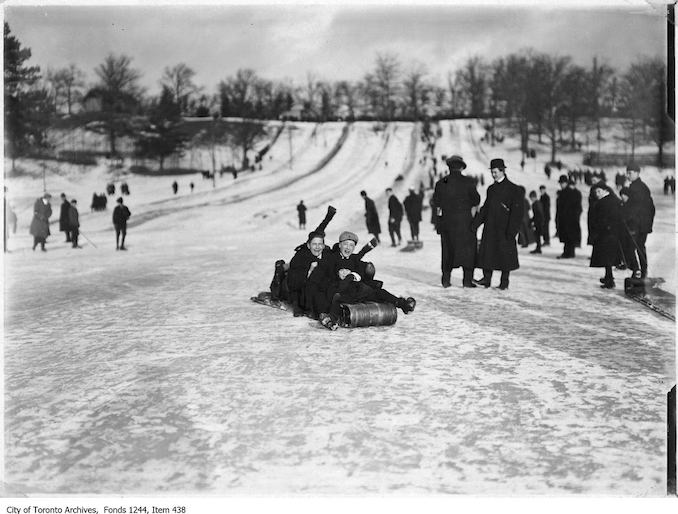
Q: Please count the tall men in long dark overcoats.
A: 2